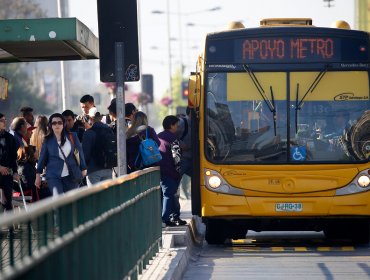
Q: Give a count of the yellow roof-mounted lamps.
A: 2